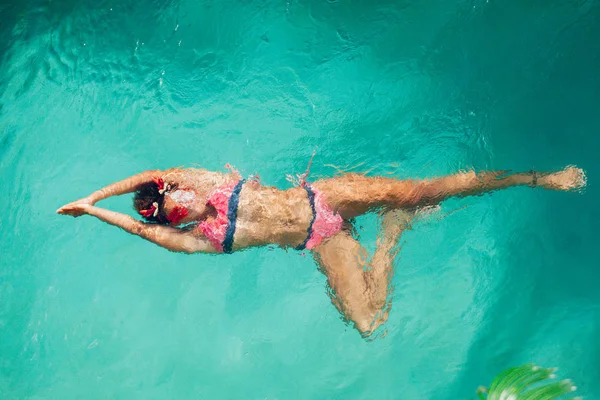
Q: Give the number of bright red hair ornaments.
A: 2